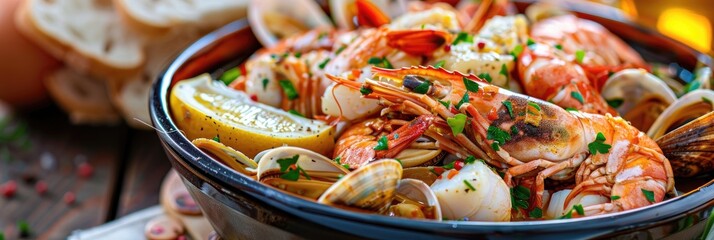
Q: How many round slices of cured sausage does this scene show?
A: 0